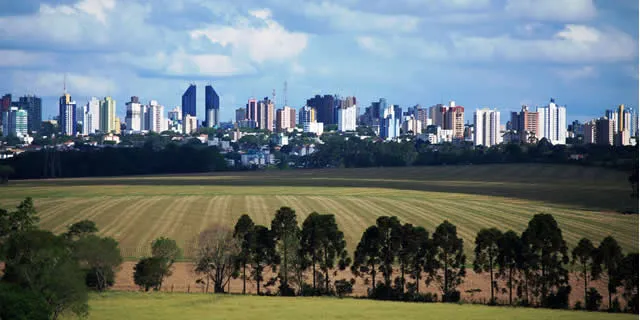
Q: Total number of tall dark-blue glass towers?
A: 2